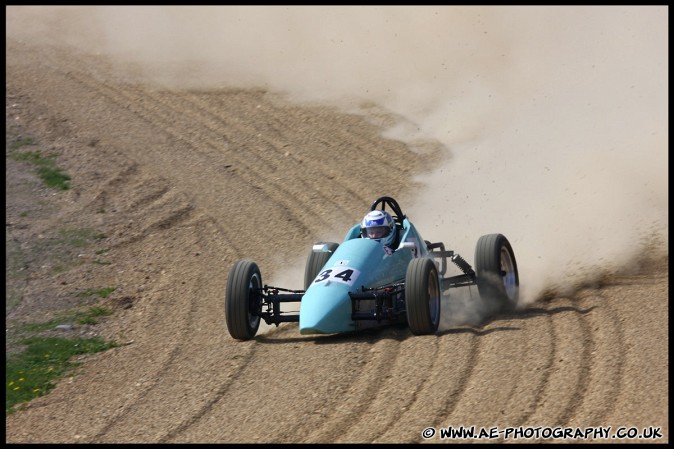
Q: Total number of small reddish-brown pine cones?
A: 0